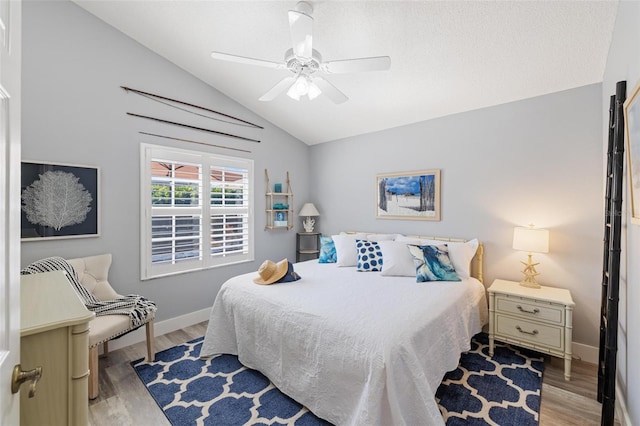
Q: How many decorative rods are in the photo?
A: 3